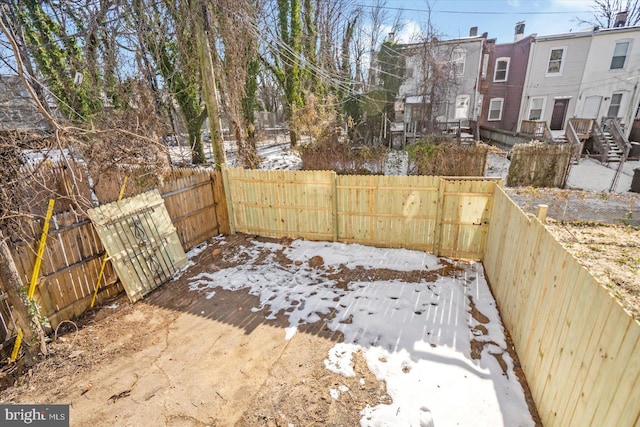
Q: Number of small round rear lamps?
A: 0